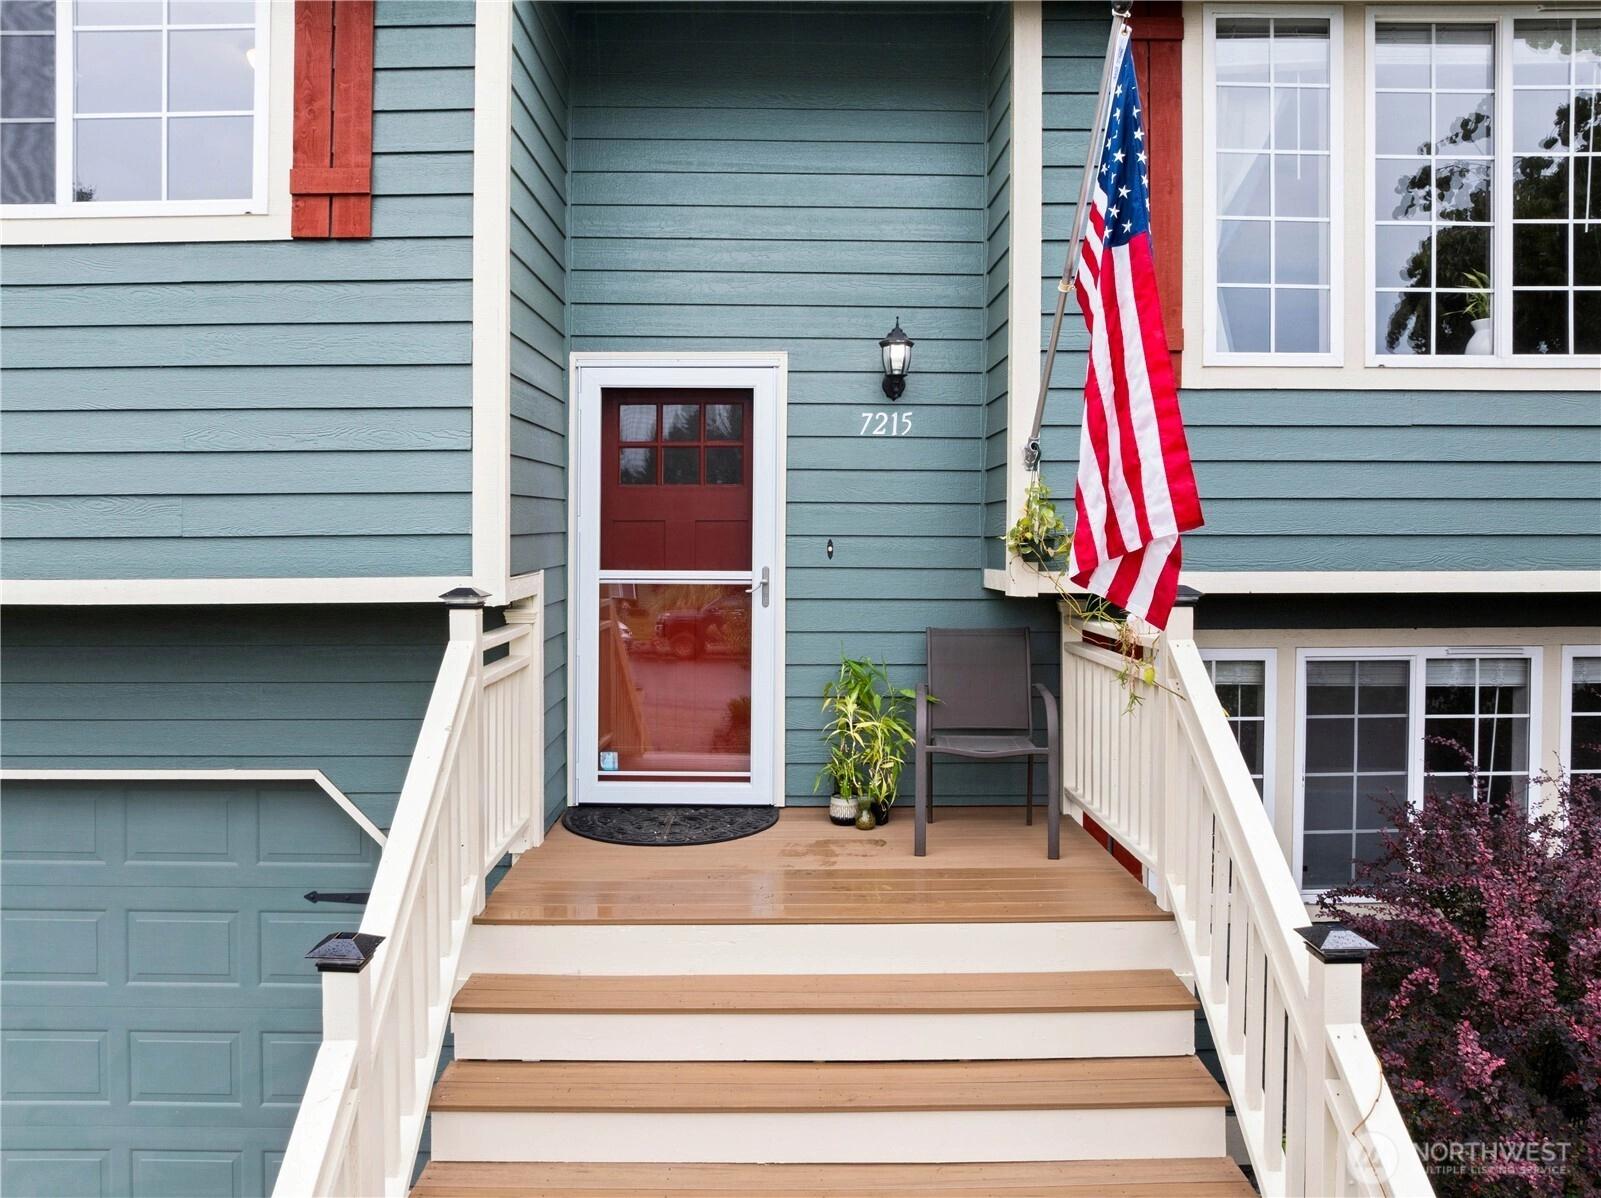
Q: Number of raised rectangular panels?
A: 12